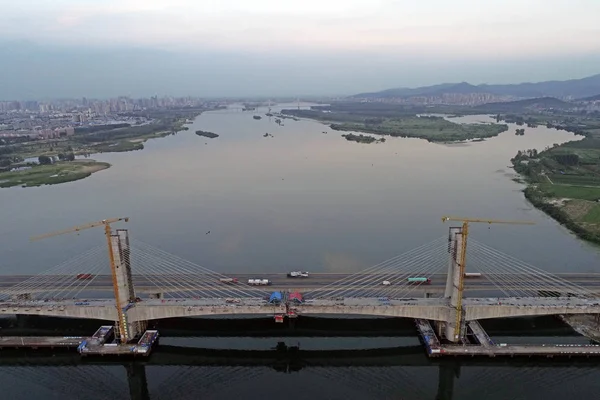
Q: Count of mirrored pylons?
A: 2